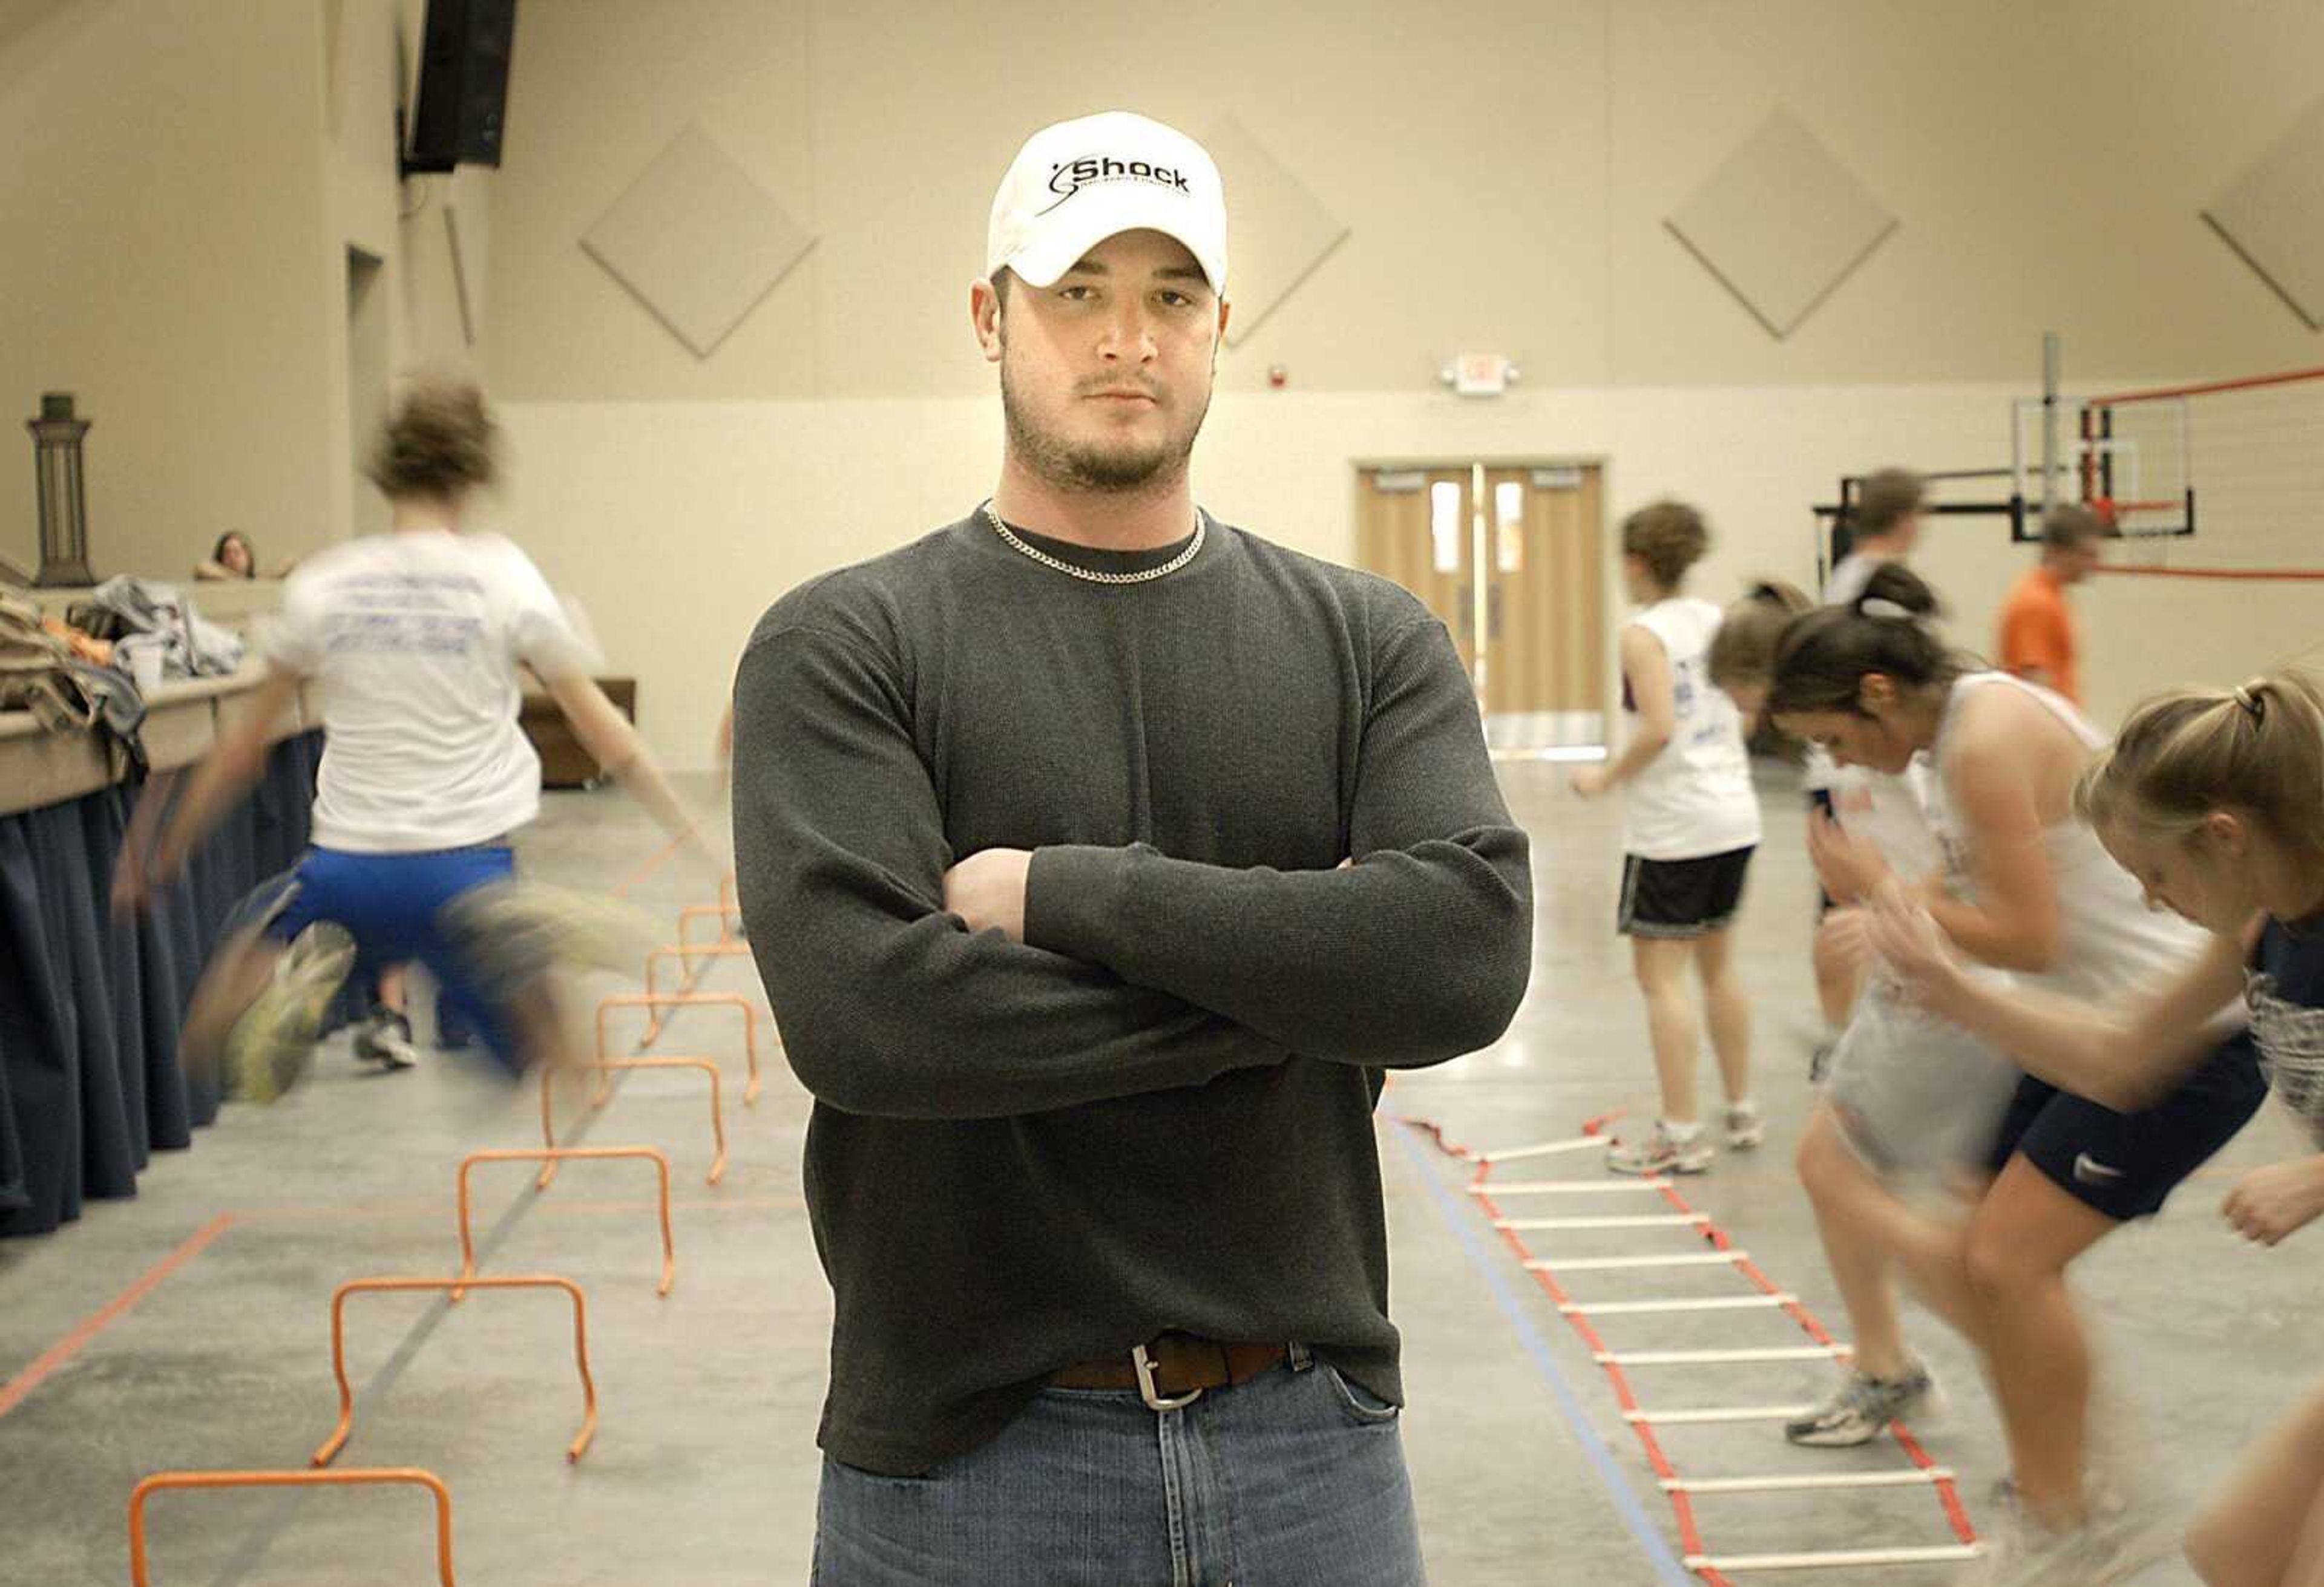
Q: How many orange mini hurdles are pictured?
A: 8